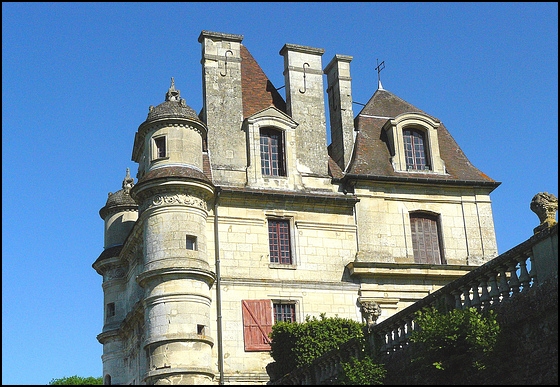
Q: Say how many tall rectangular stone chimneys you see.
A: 3